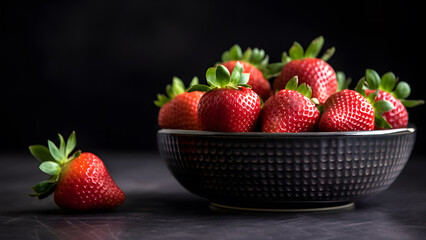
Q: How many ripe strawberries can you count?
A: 8